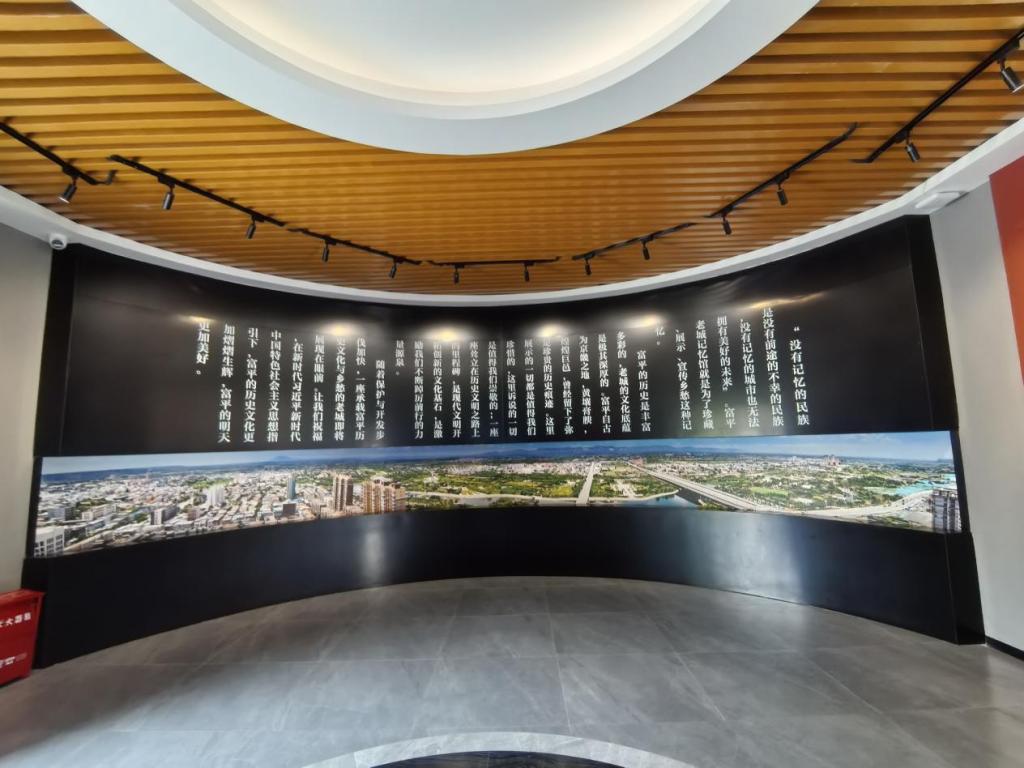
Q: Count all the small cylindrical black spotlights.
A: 13